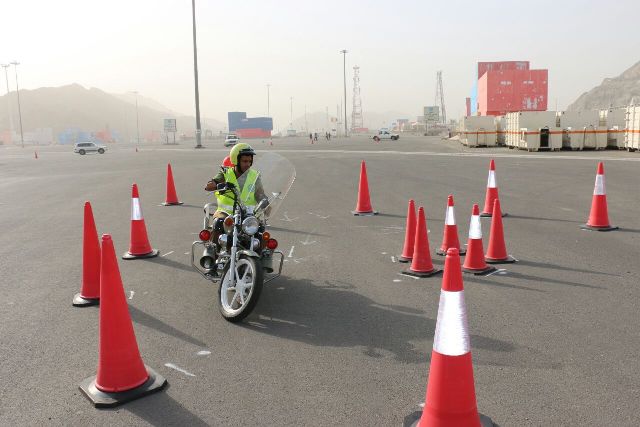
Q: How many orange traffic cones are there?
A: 13